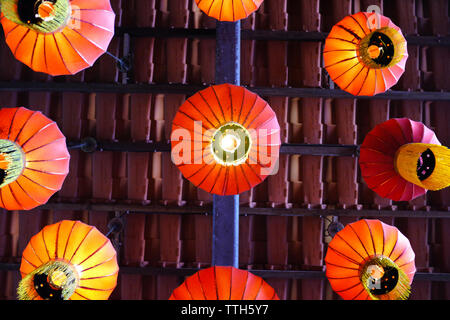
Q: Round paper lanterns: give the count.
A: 9